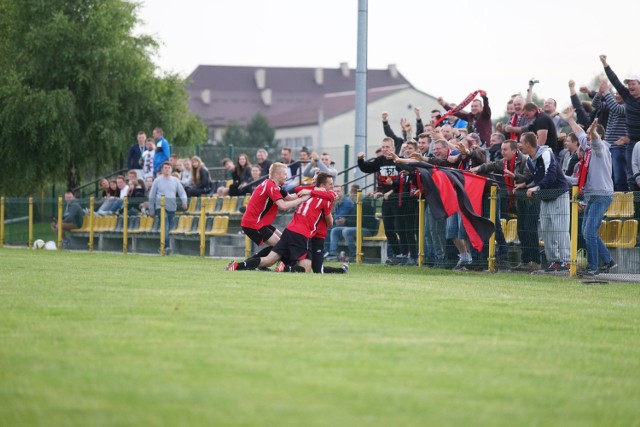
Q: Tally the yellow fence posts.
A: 12